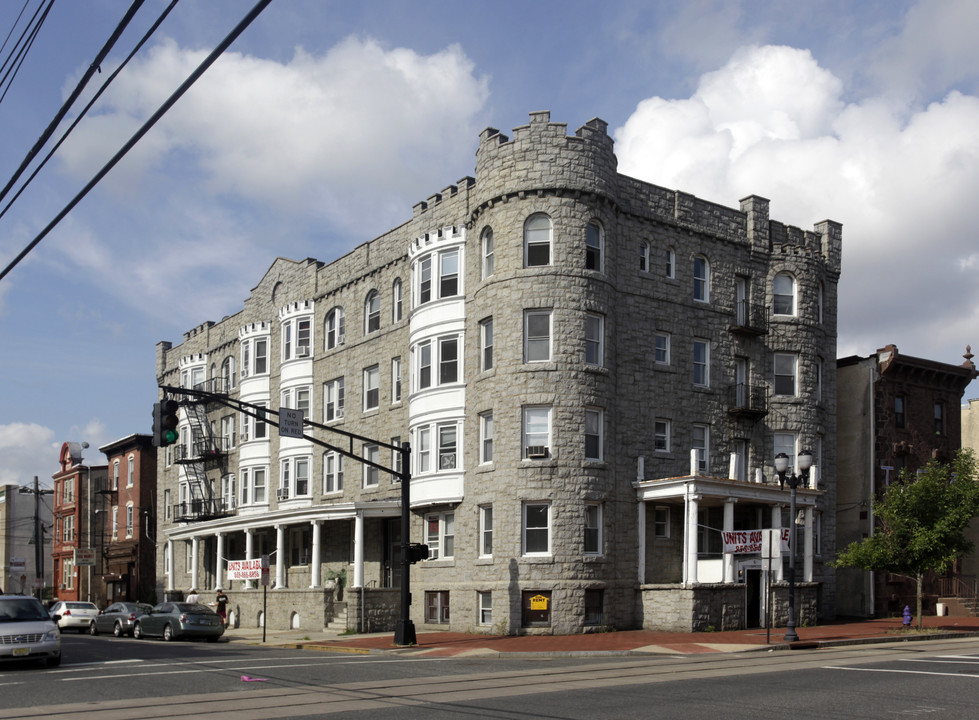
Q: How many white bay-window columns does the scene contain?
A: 4